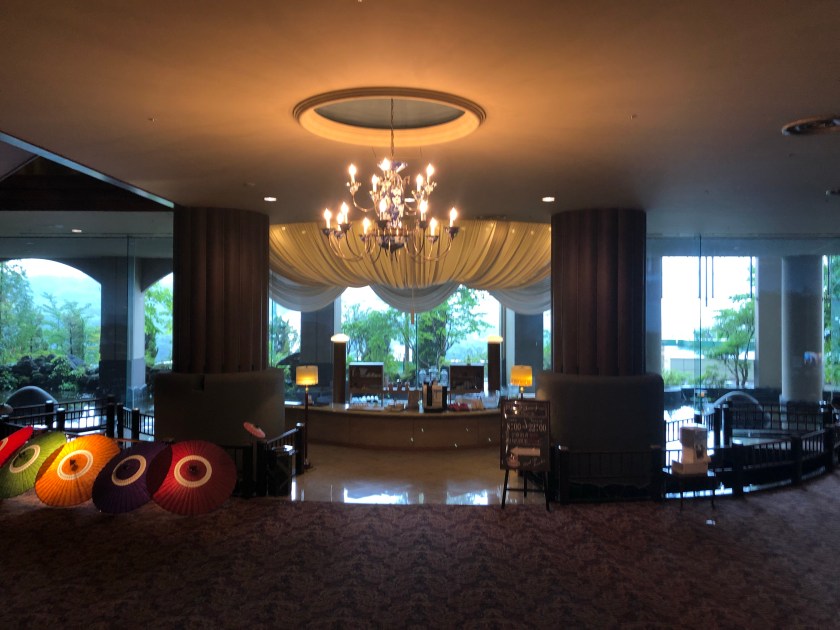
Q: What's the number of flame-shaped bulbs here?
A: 13